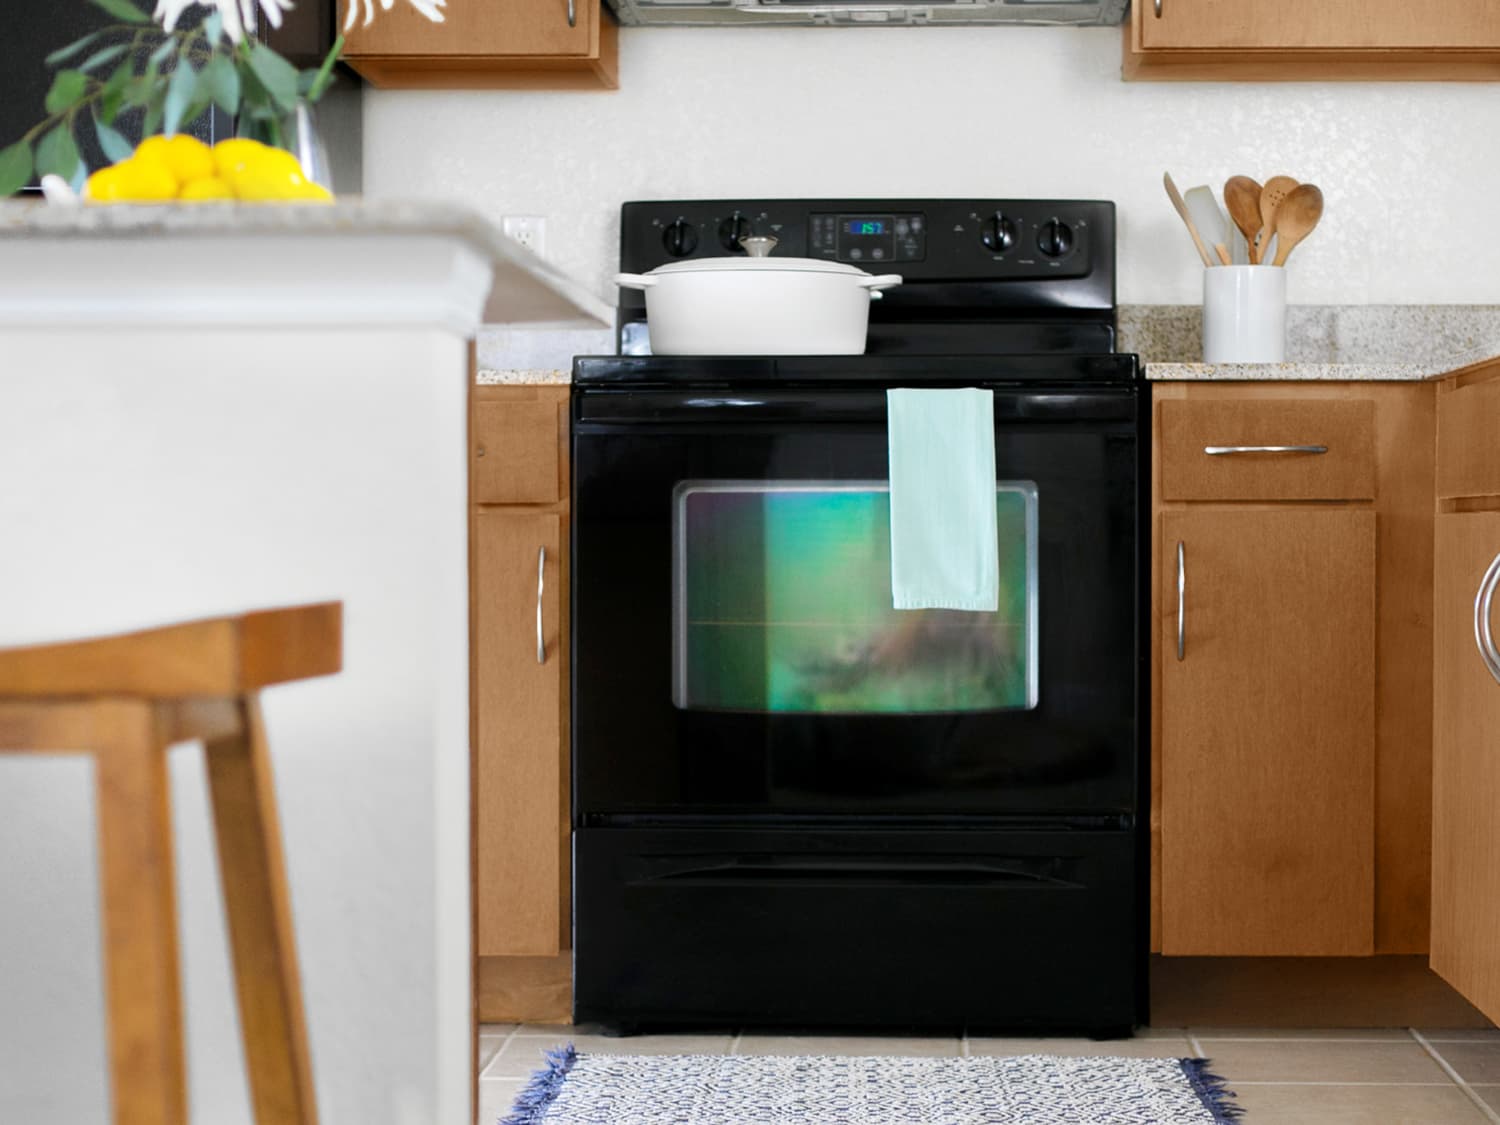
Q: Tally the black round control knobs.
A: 4